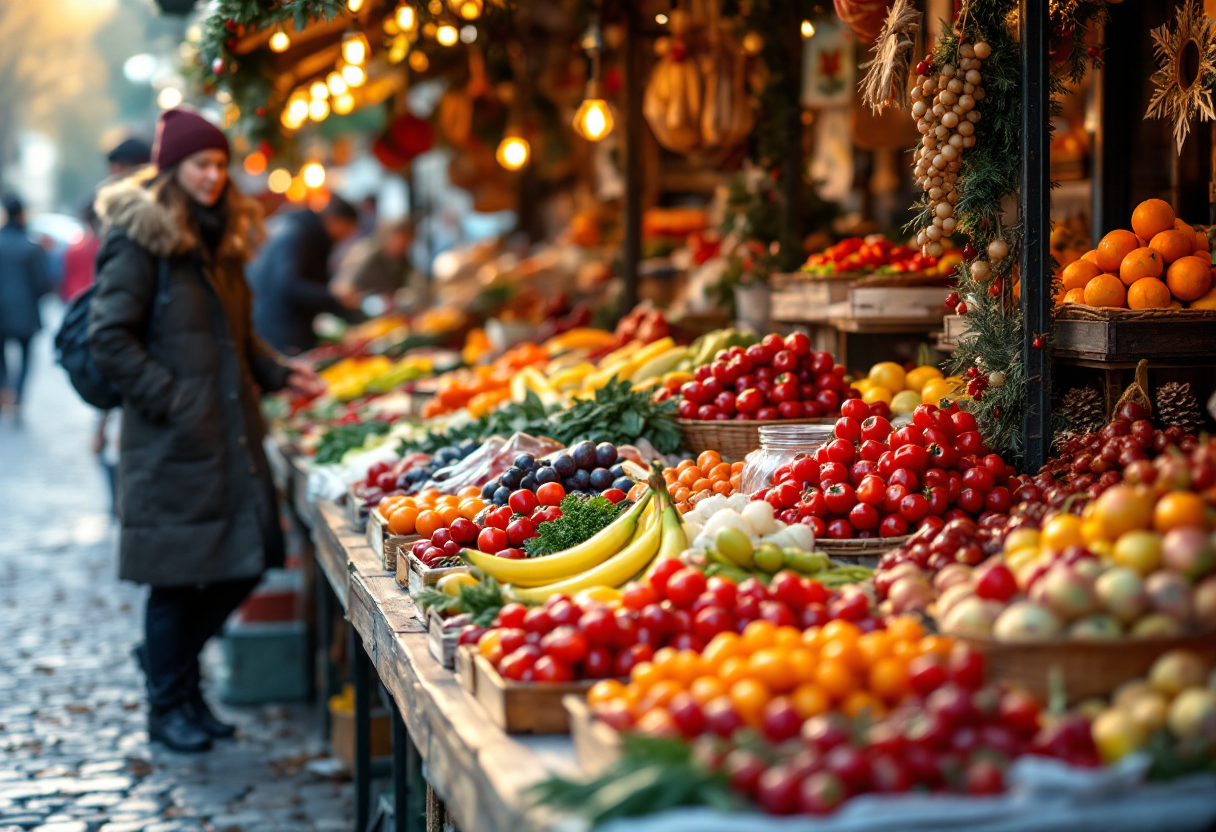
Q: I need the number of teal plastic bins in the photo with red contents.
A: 1